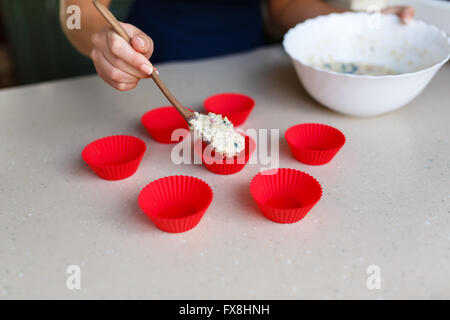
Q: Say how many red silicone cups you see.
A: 7